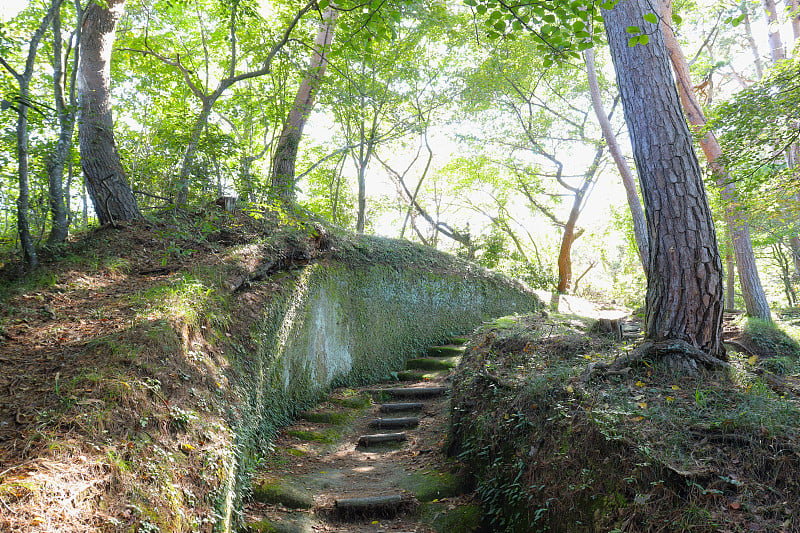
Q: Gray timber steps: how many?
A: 5